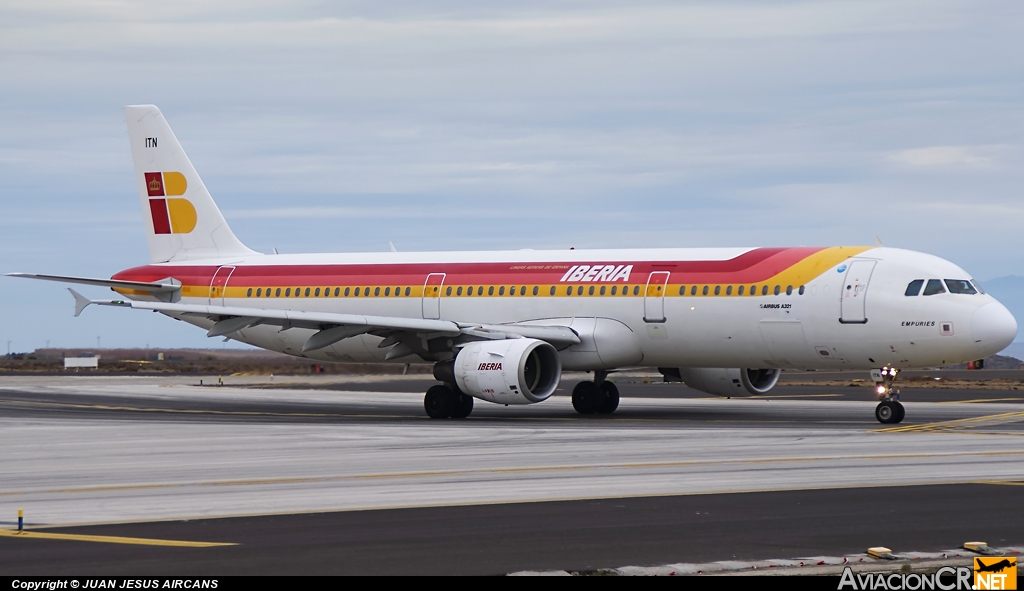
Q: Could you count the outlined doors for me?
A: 4